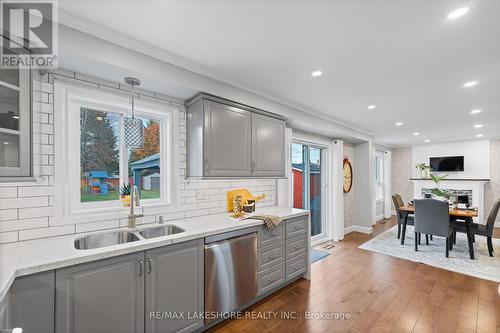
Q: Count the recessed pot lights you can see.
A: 10